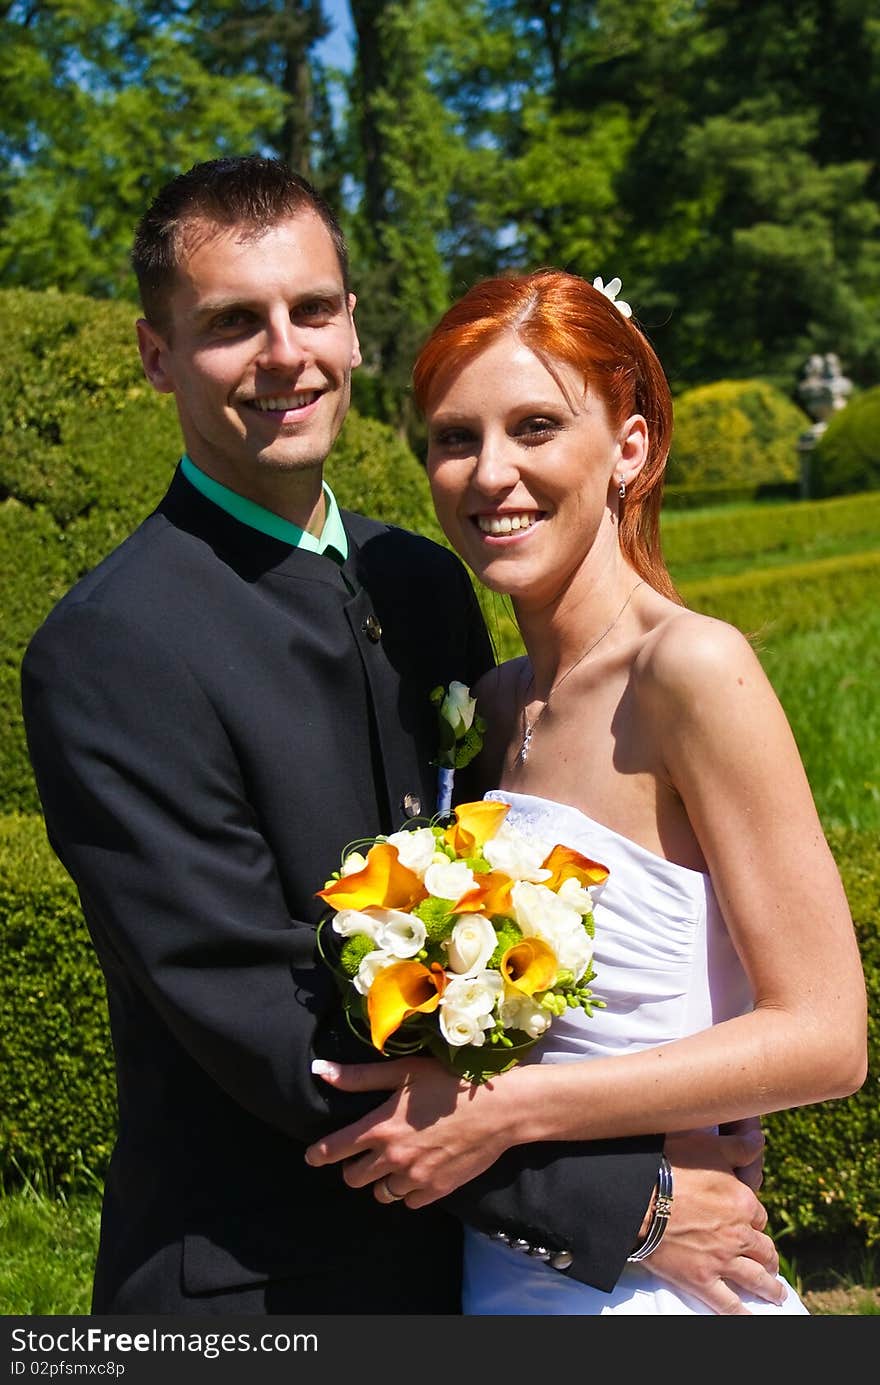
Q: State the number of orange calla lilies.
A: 6